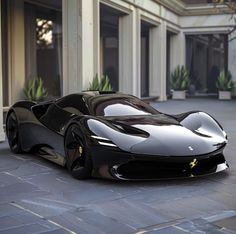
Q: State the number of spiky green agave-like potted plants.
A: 4